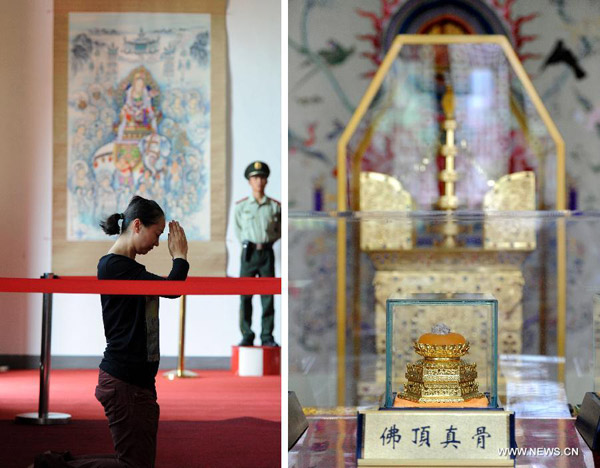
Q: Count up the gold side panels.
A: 2